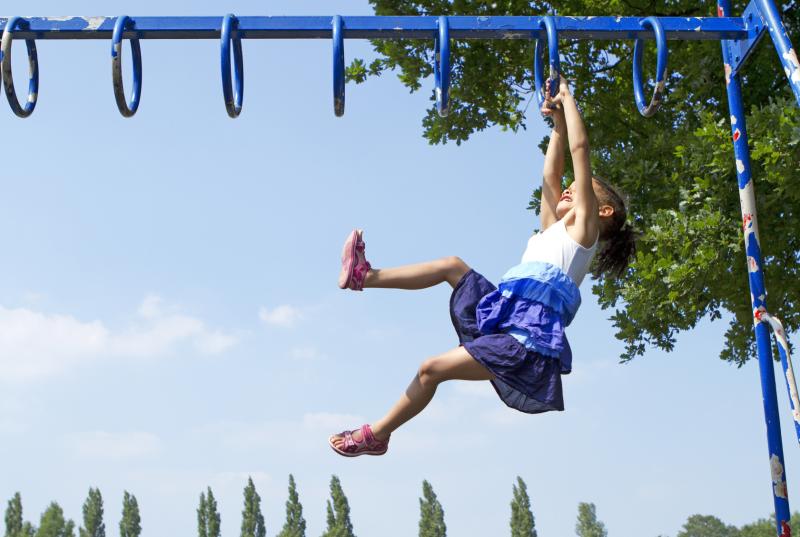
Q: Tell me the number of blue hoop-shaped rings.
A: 7